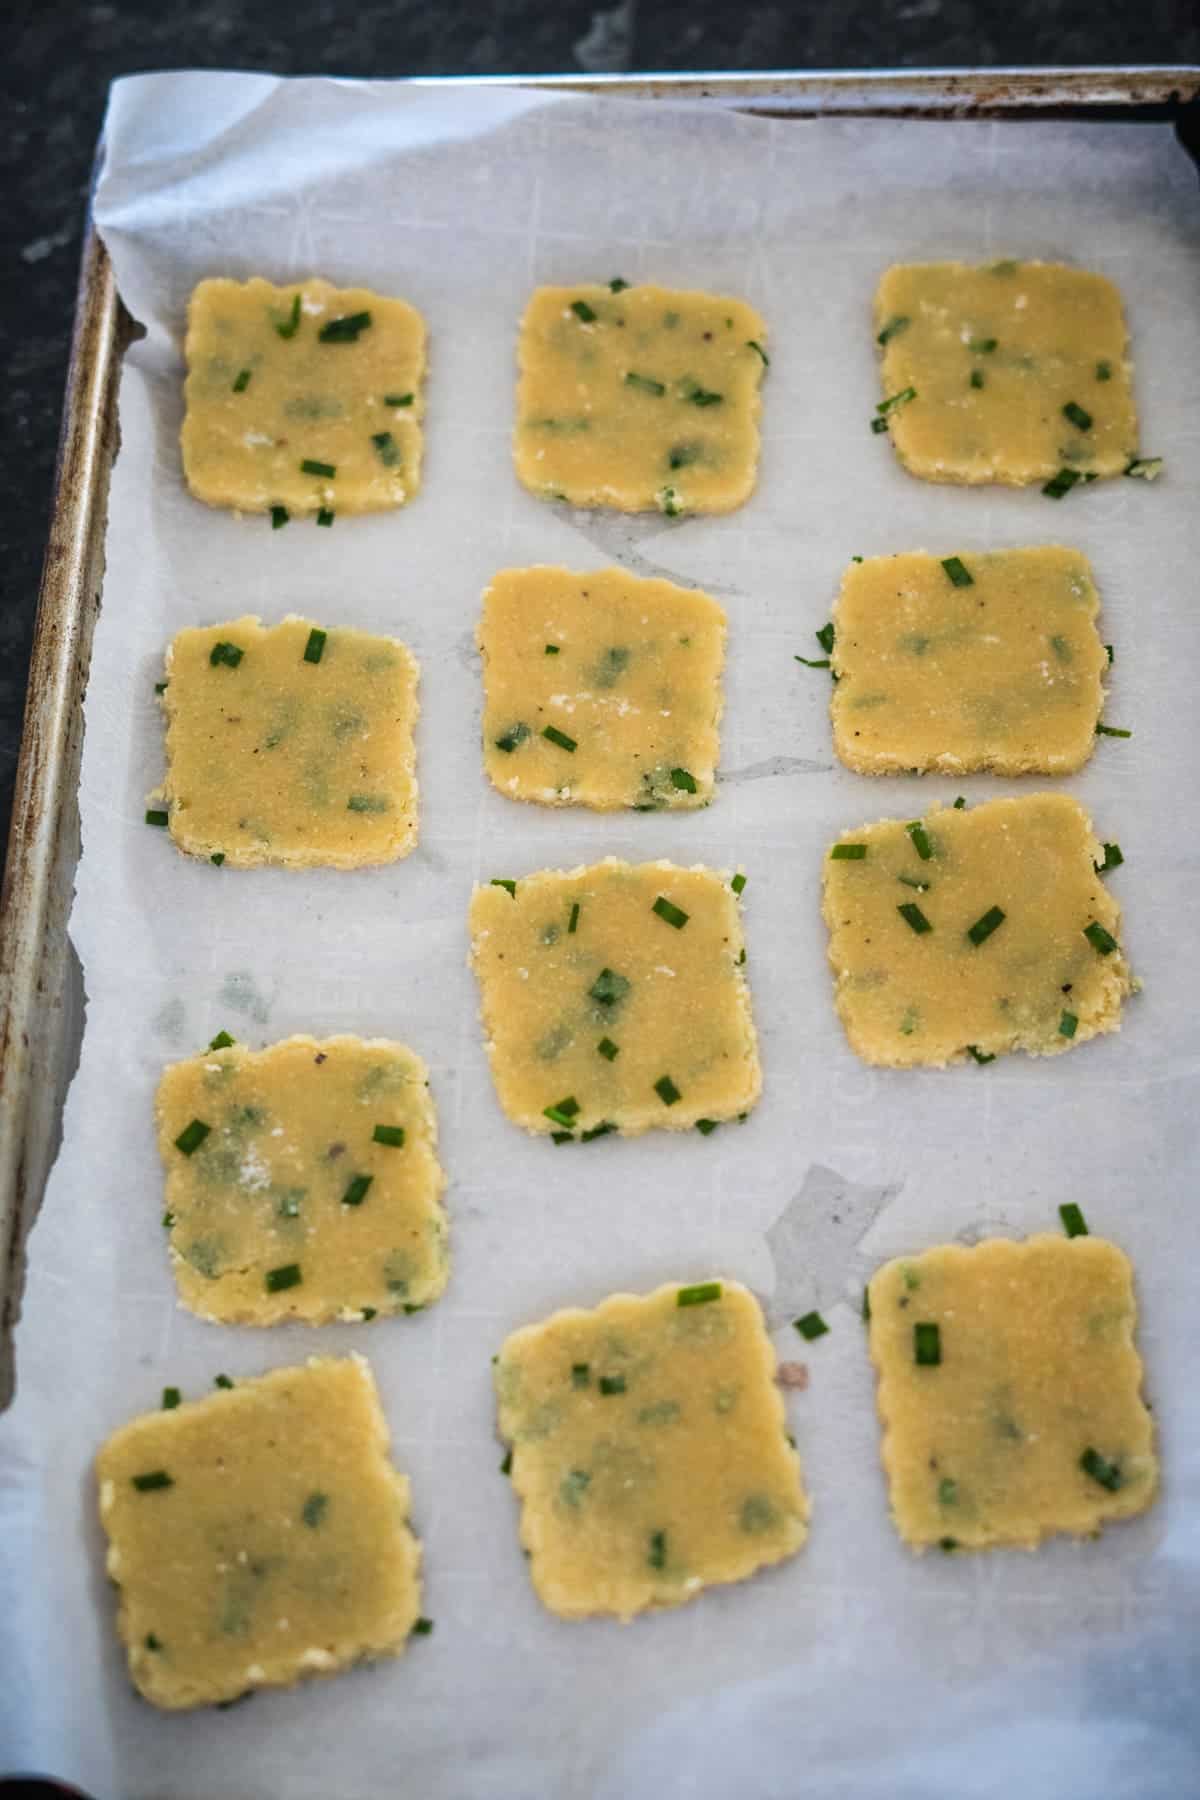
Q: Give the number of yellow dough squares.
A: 12